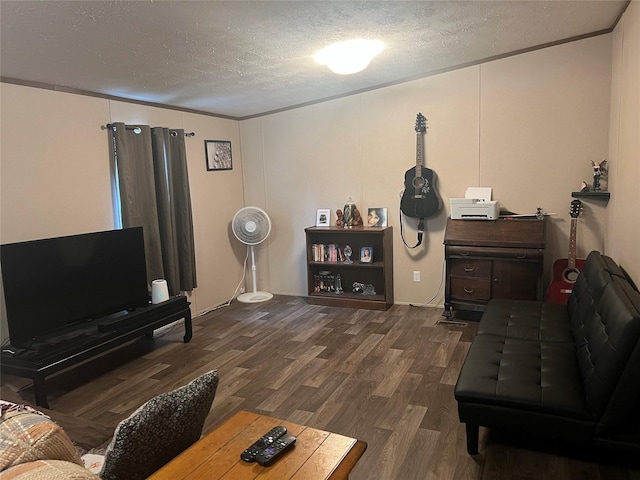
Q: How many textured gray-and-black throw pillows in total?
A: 1